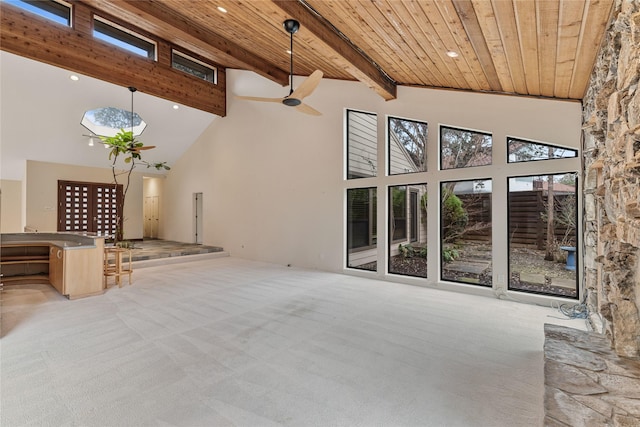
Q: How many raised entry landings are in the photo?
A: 1